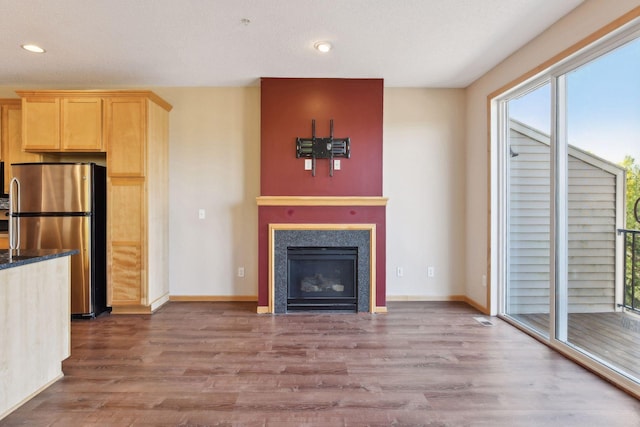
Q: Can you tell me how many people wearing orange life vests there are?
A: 0